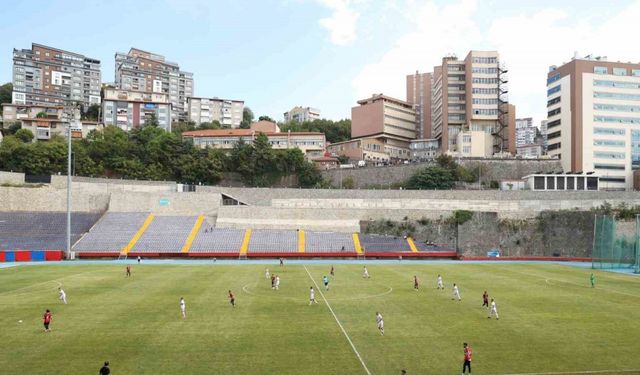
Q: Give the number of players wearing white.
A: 10